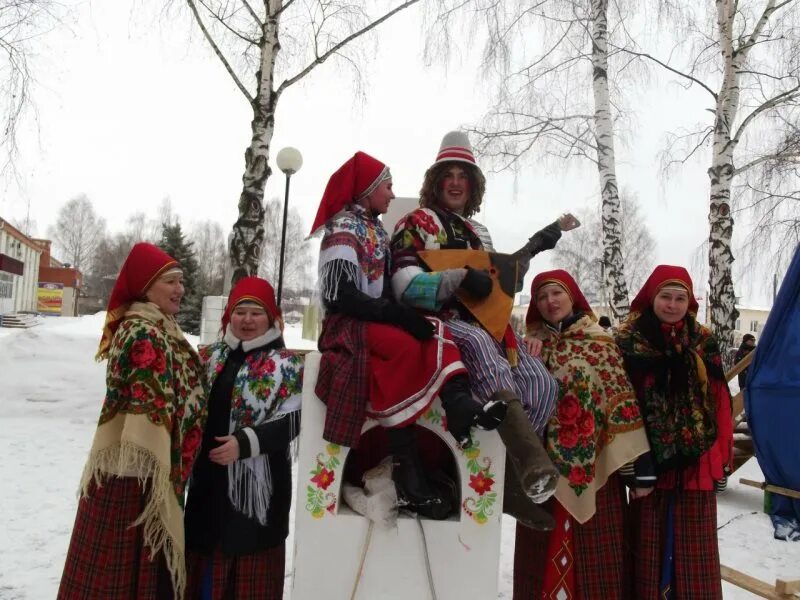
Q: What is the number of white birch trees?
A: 3